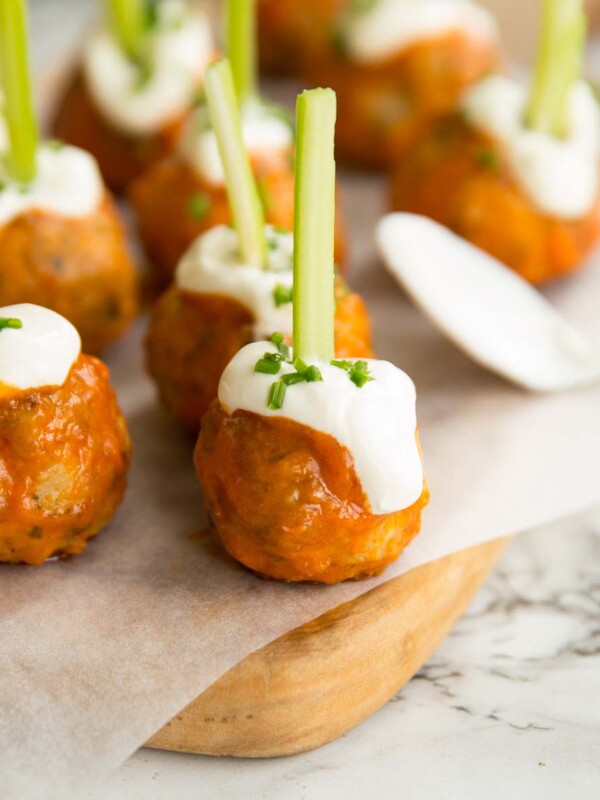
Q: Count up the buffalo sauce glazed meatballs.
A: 9